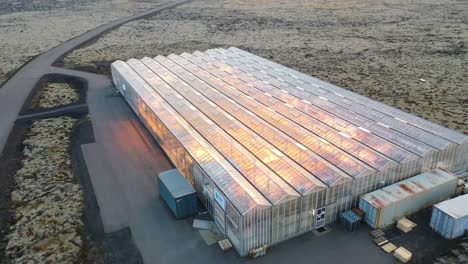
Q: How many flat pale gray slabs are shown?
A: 2